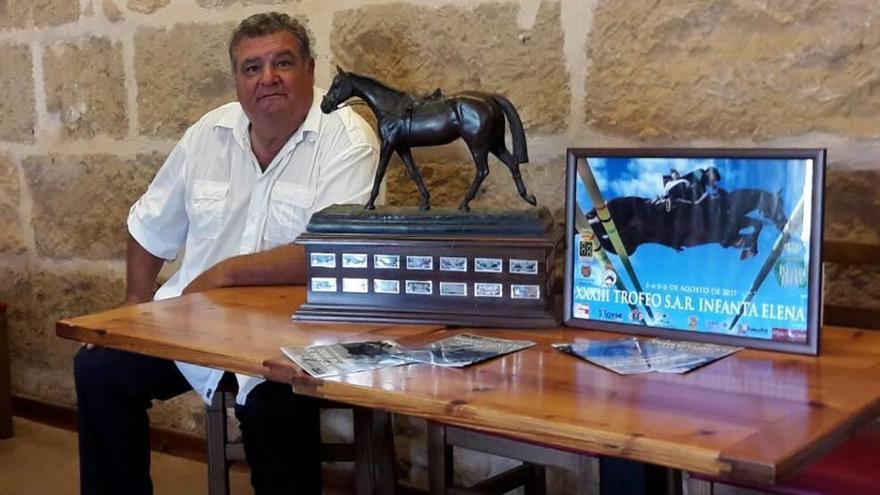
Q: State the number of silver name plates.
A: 14